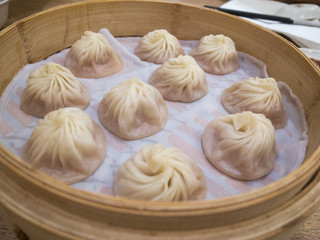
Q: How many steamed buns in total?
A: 10